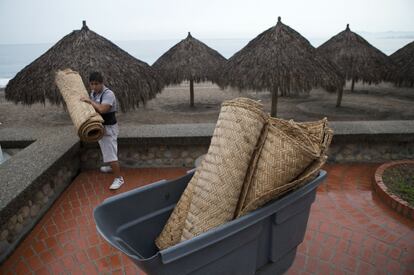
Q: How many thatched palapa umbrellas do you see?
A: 5